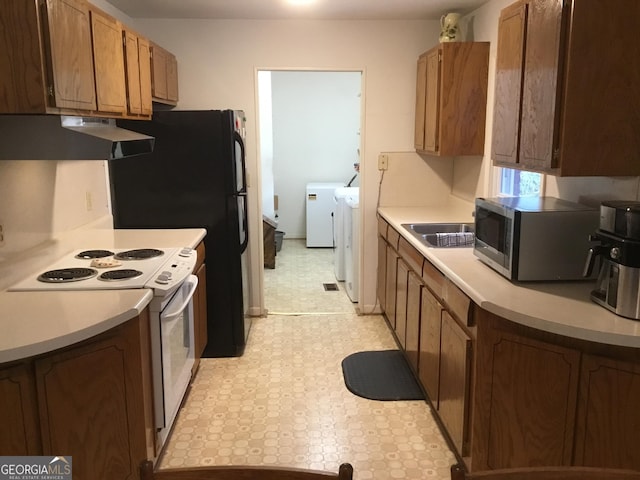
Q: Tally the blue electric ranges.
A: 0